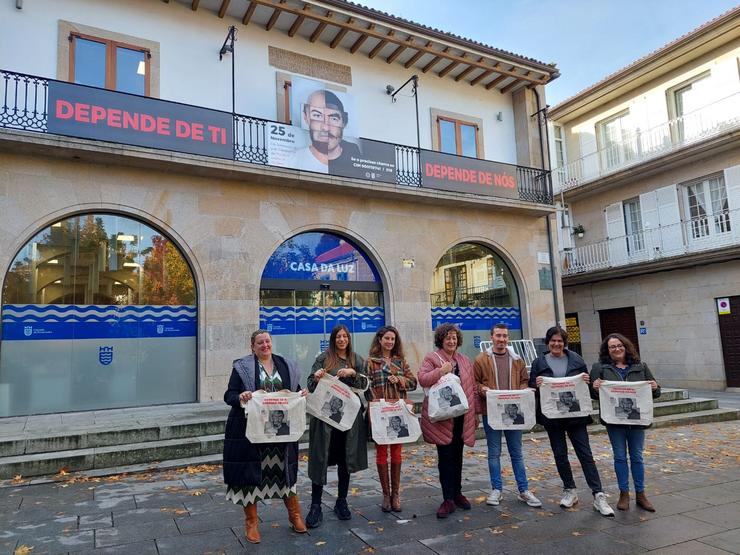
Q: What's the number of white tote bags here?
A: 7